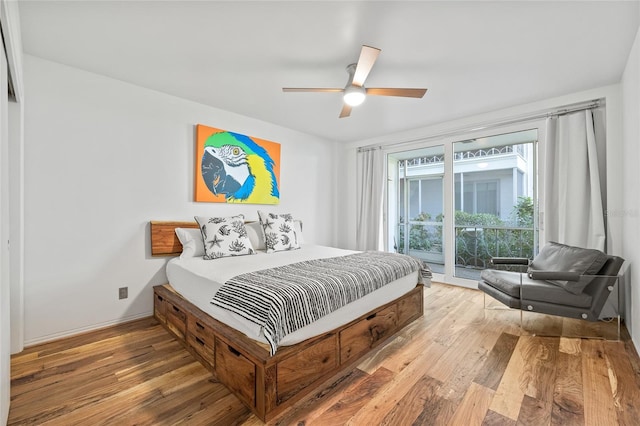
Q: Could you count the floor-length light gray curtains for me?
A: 2